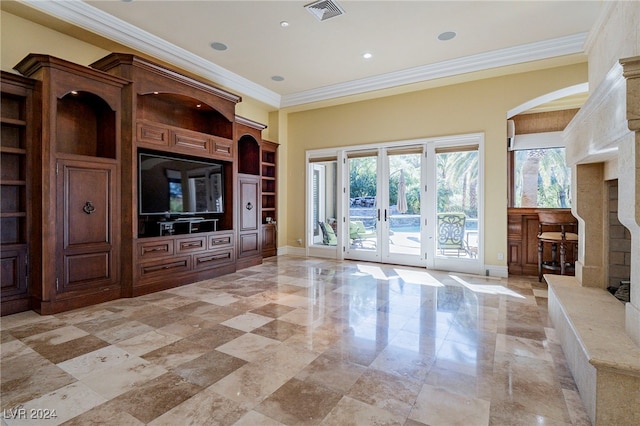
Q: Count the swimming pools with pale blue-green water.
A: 1